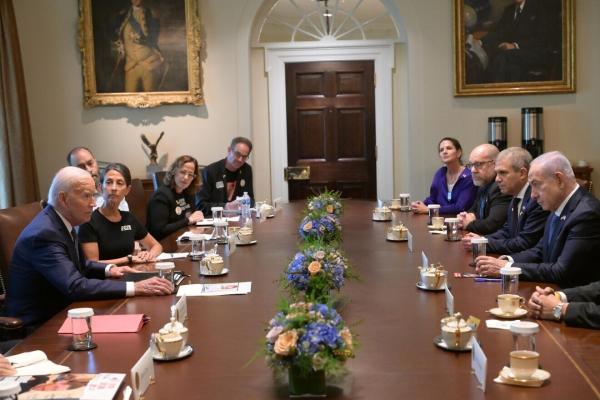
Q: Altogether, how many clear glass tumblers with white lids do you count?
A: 12